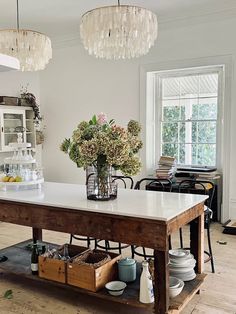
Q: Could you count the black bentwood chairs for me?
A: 4